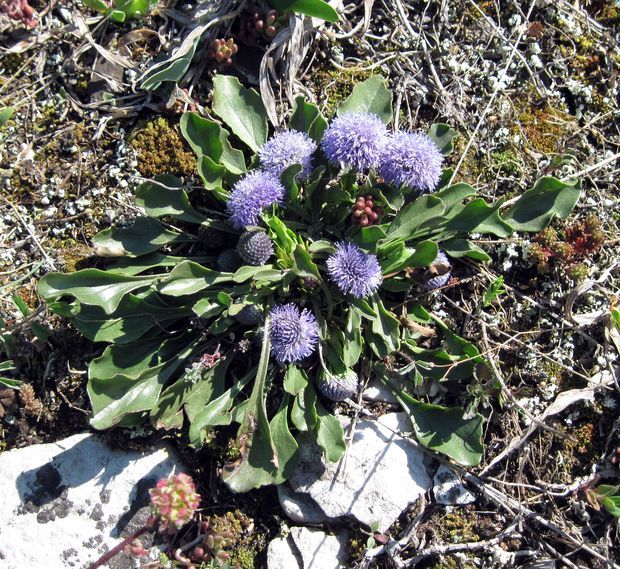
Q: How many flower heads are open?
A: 6